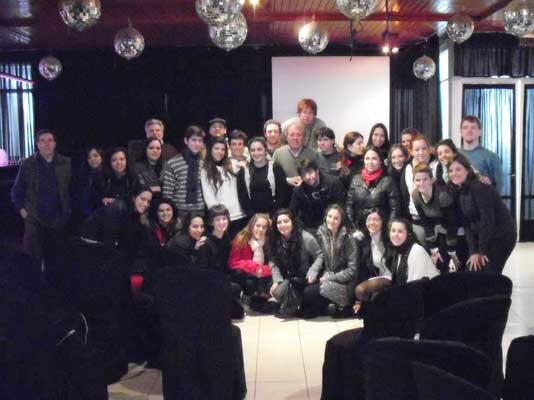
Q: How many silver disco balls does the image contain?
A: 10